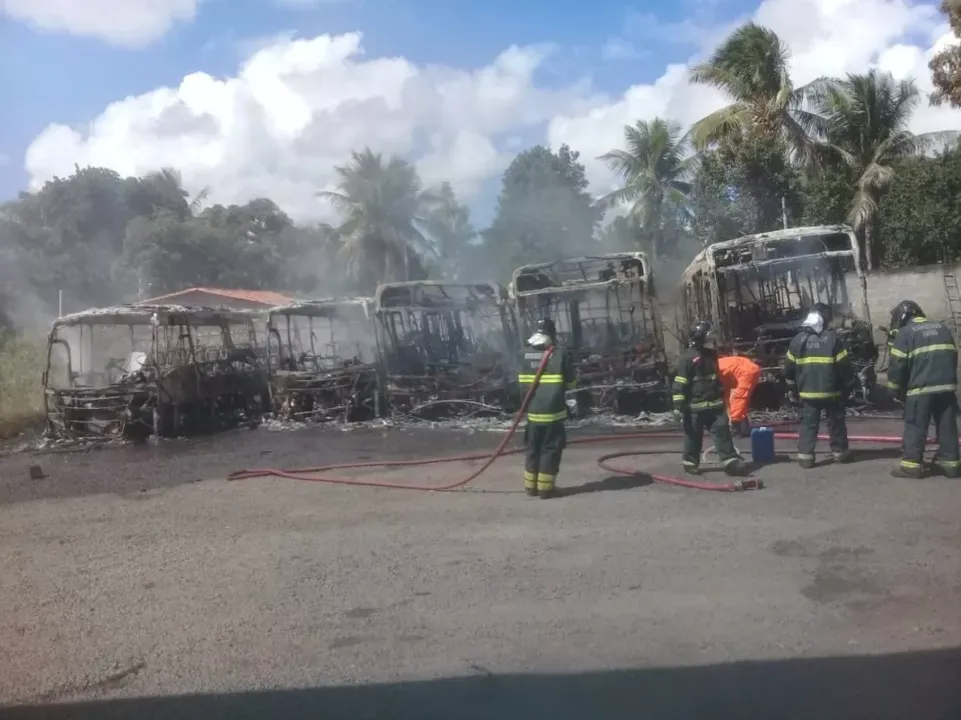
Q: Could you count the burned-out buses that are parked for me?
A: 5